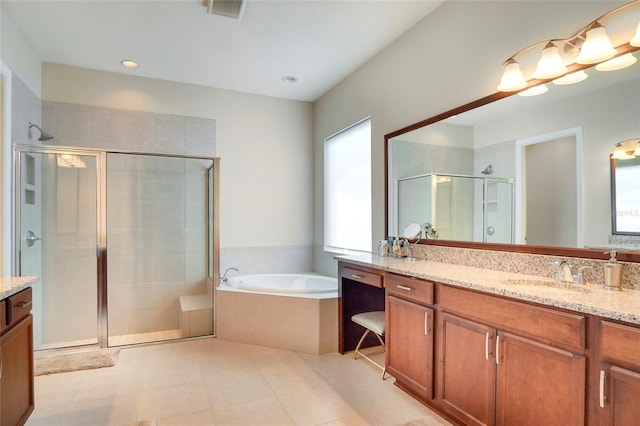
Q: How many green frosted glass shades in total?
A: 0